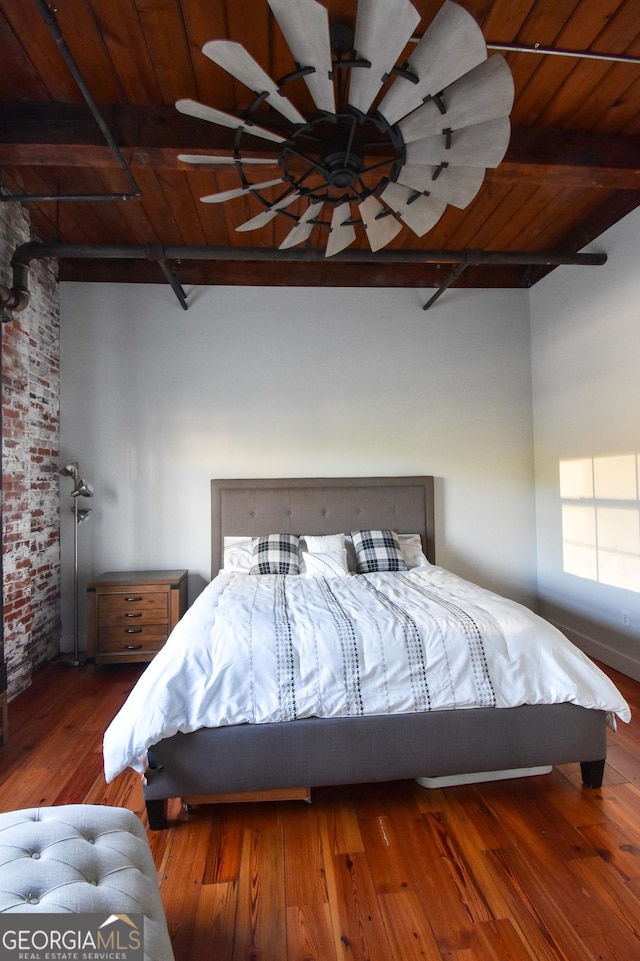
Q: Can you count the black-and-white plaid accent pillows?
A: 2